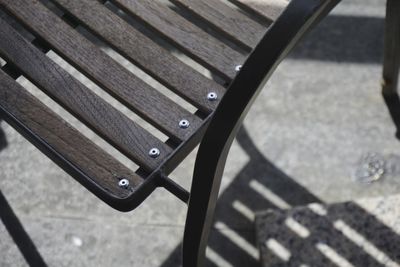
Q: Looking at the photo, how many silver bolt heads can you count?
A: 5